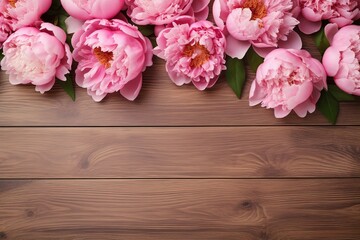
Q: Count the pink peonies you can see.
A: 10